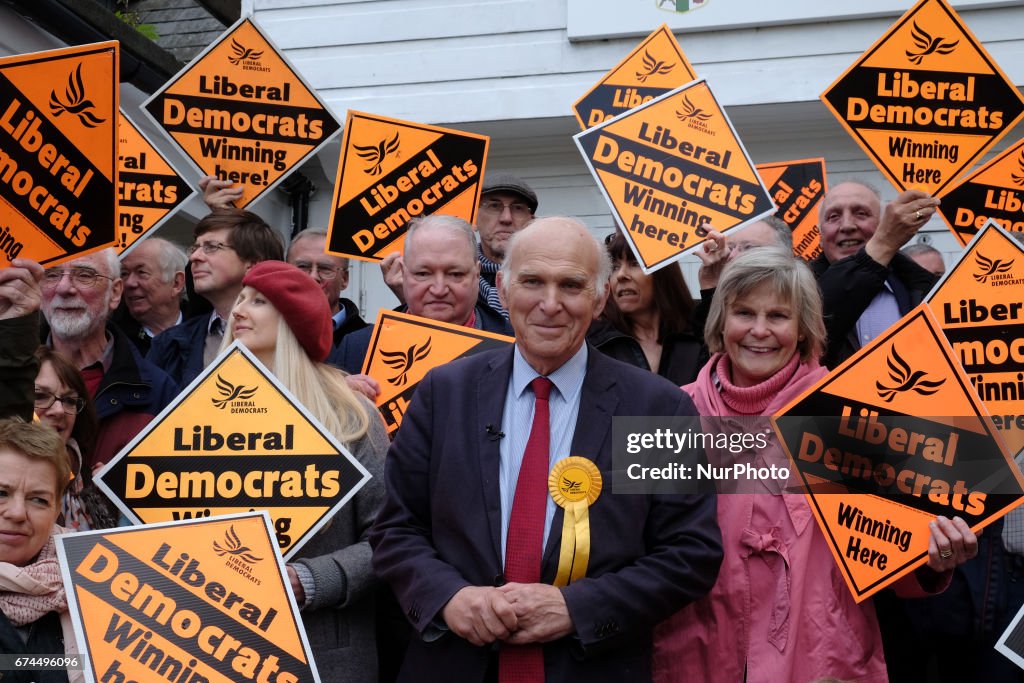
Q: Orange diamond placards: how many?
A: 14